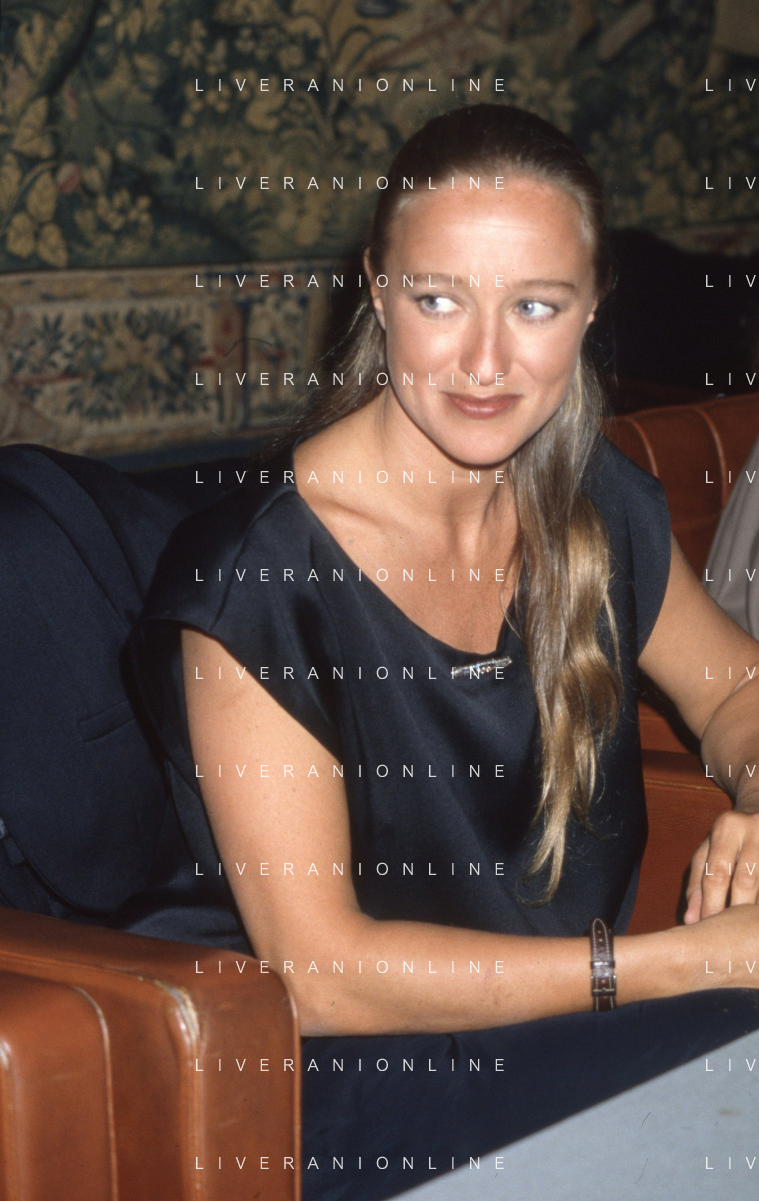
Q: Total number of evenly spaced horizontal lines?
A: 12